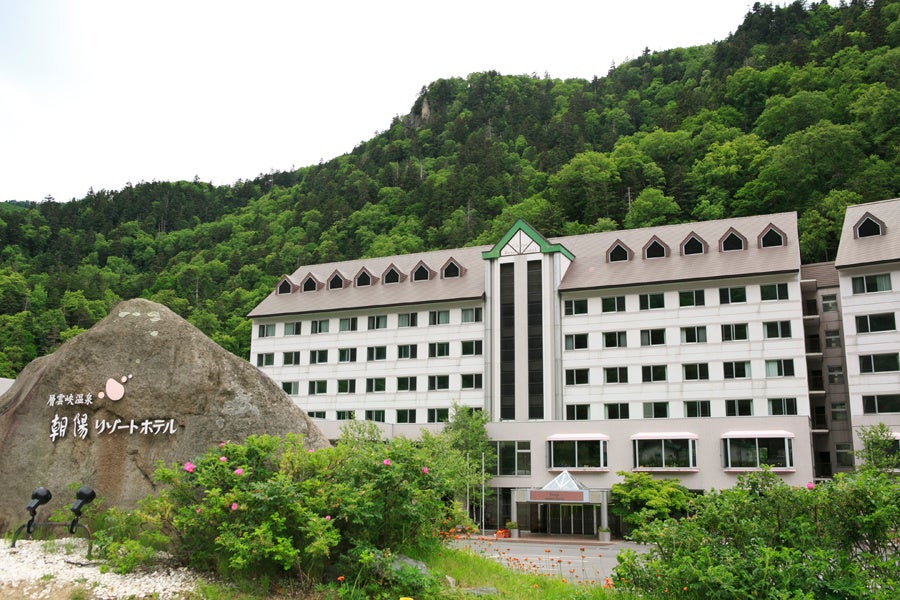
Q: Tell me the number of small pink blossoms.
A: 11